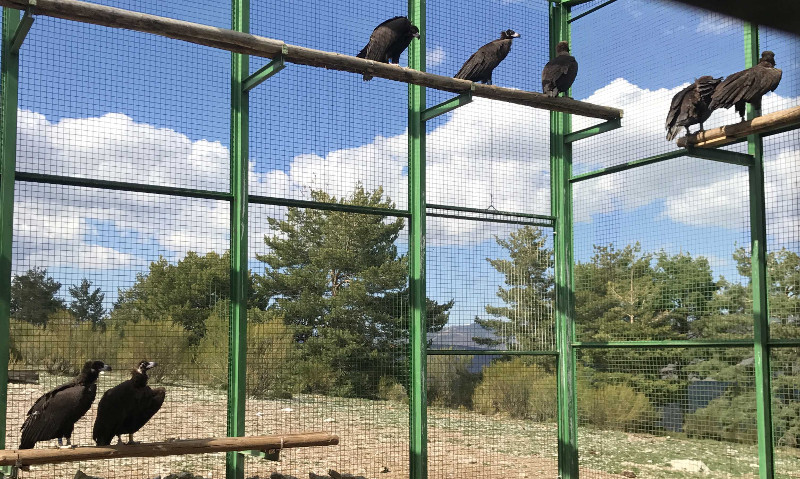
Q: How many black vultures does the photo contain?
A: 7